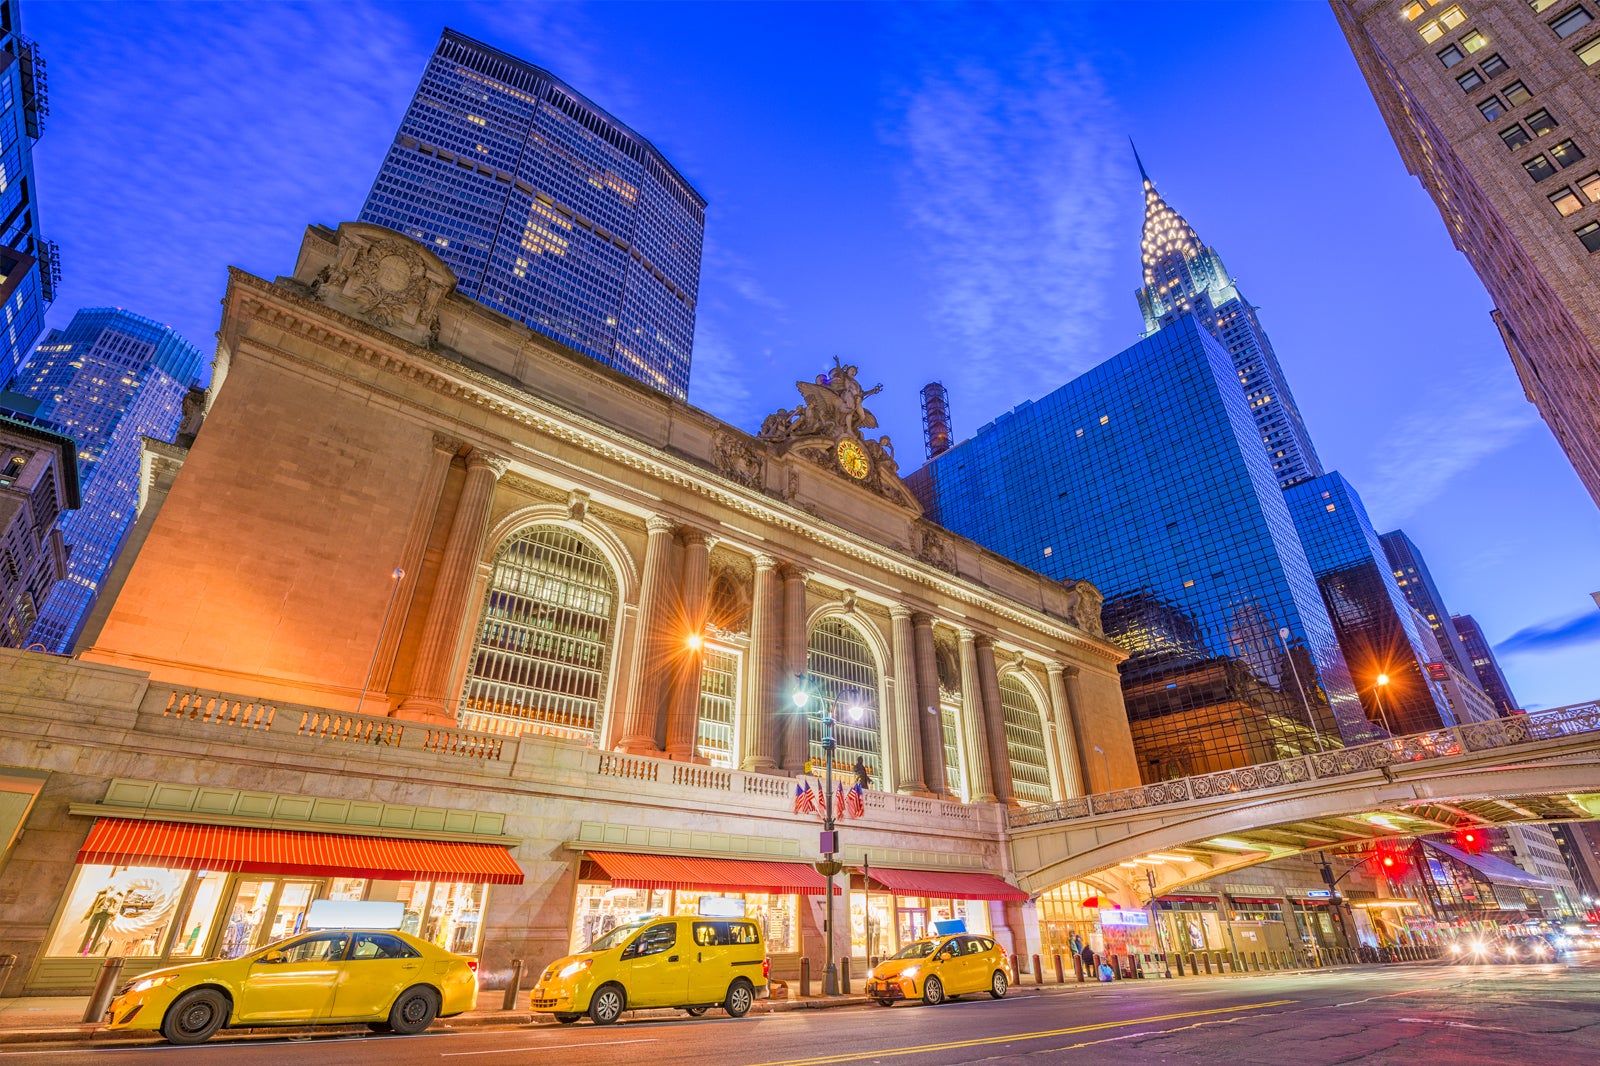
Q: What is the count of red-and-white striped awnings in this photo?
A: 3